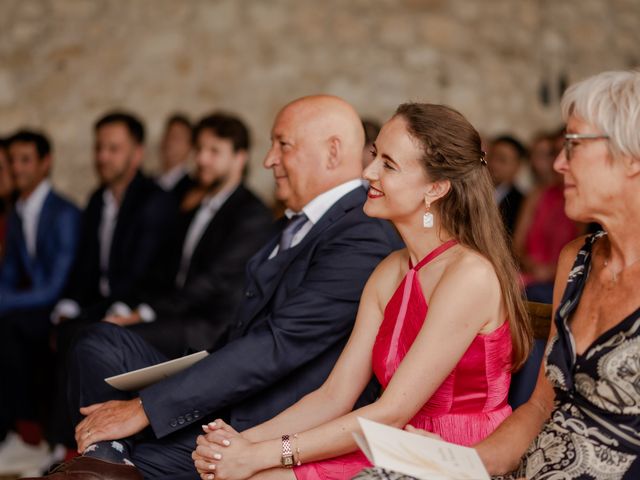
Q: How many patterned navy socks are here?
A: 1